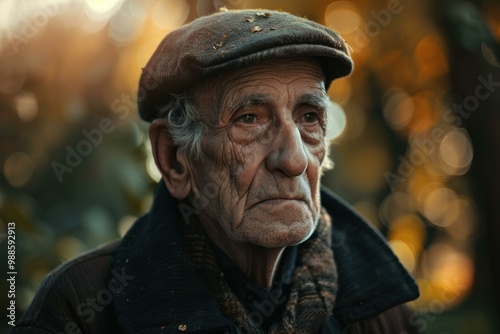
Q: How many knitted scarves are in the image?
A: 1